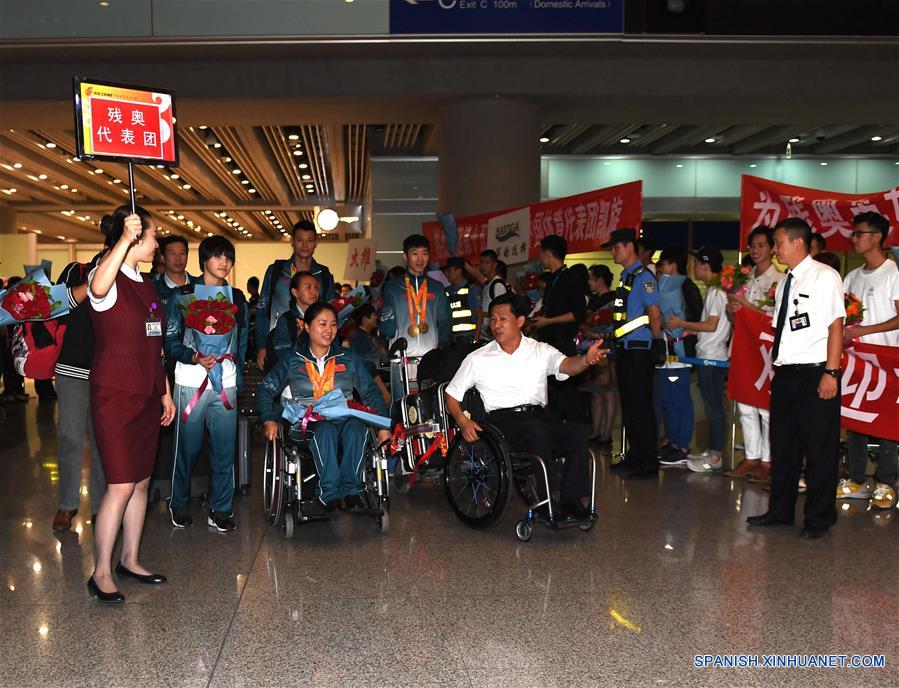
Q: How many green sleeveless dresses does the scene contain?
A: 0